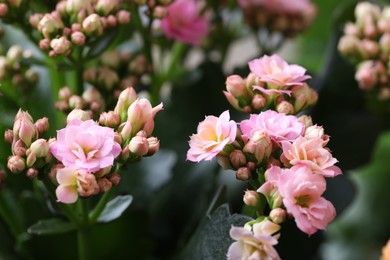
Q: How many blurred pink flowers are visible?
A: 2